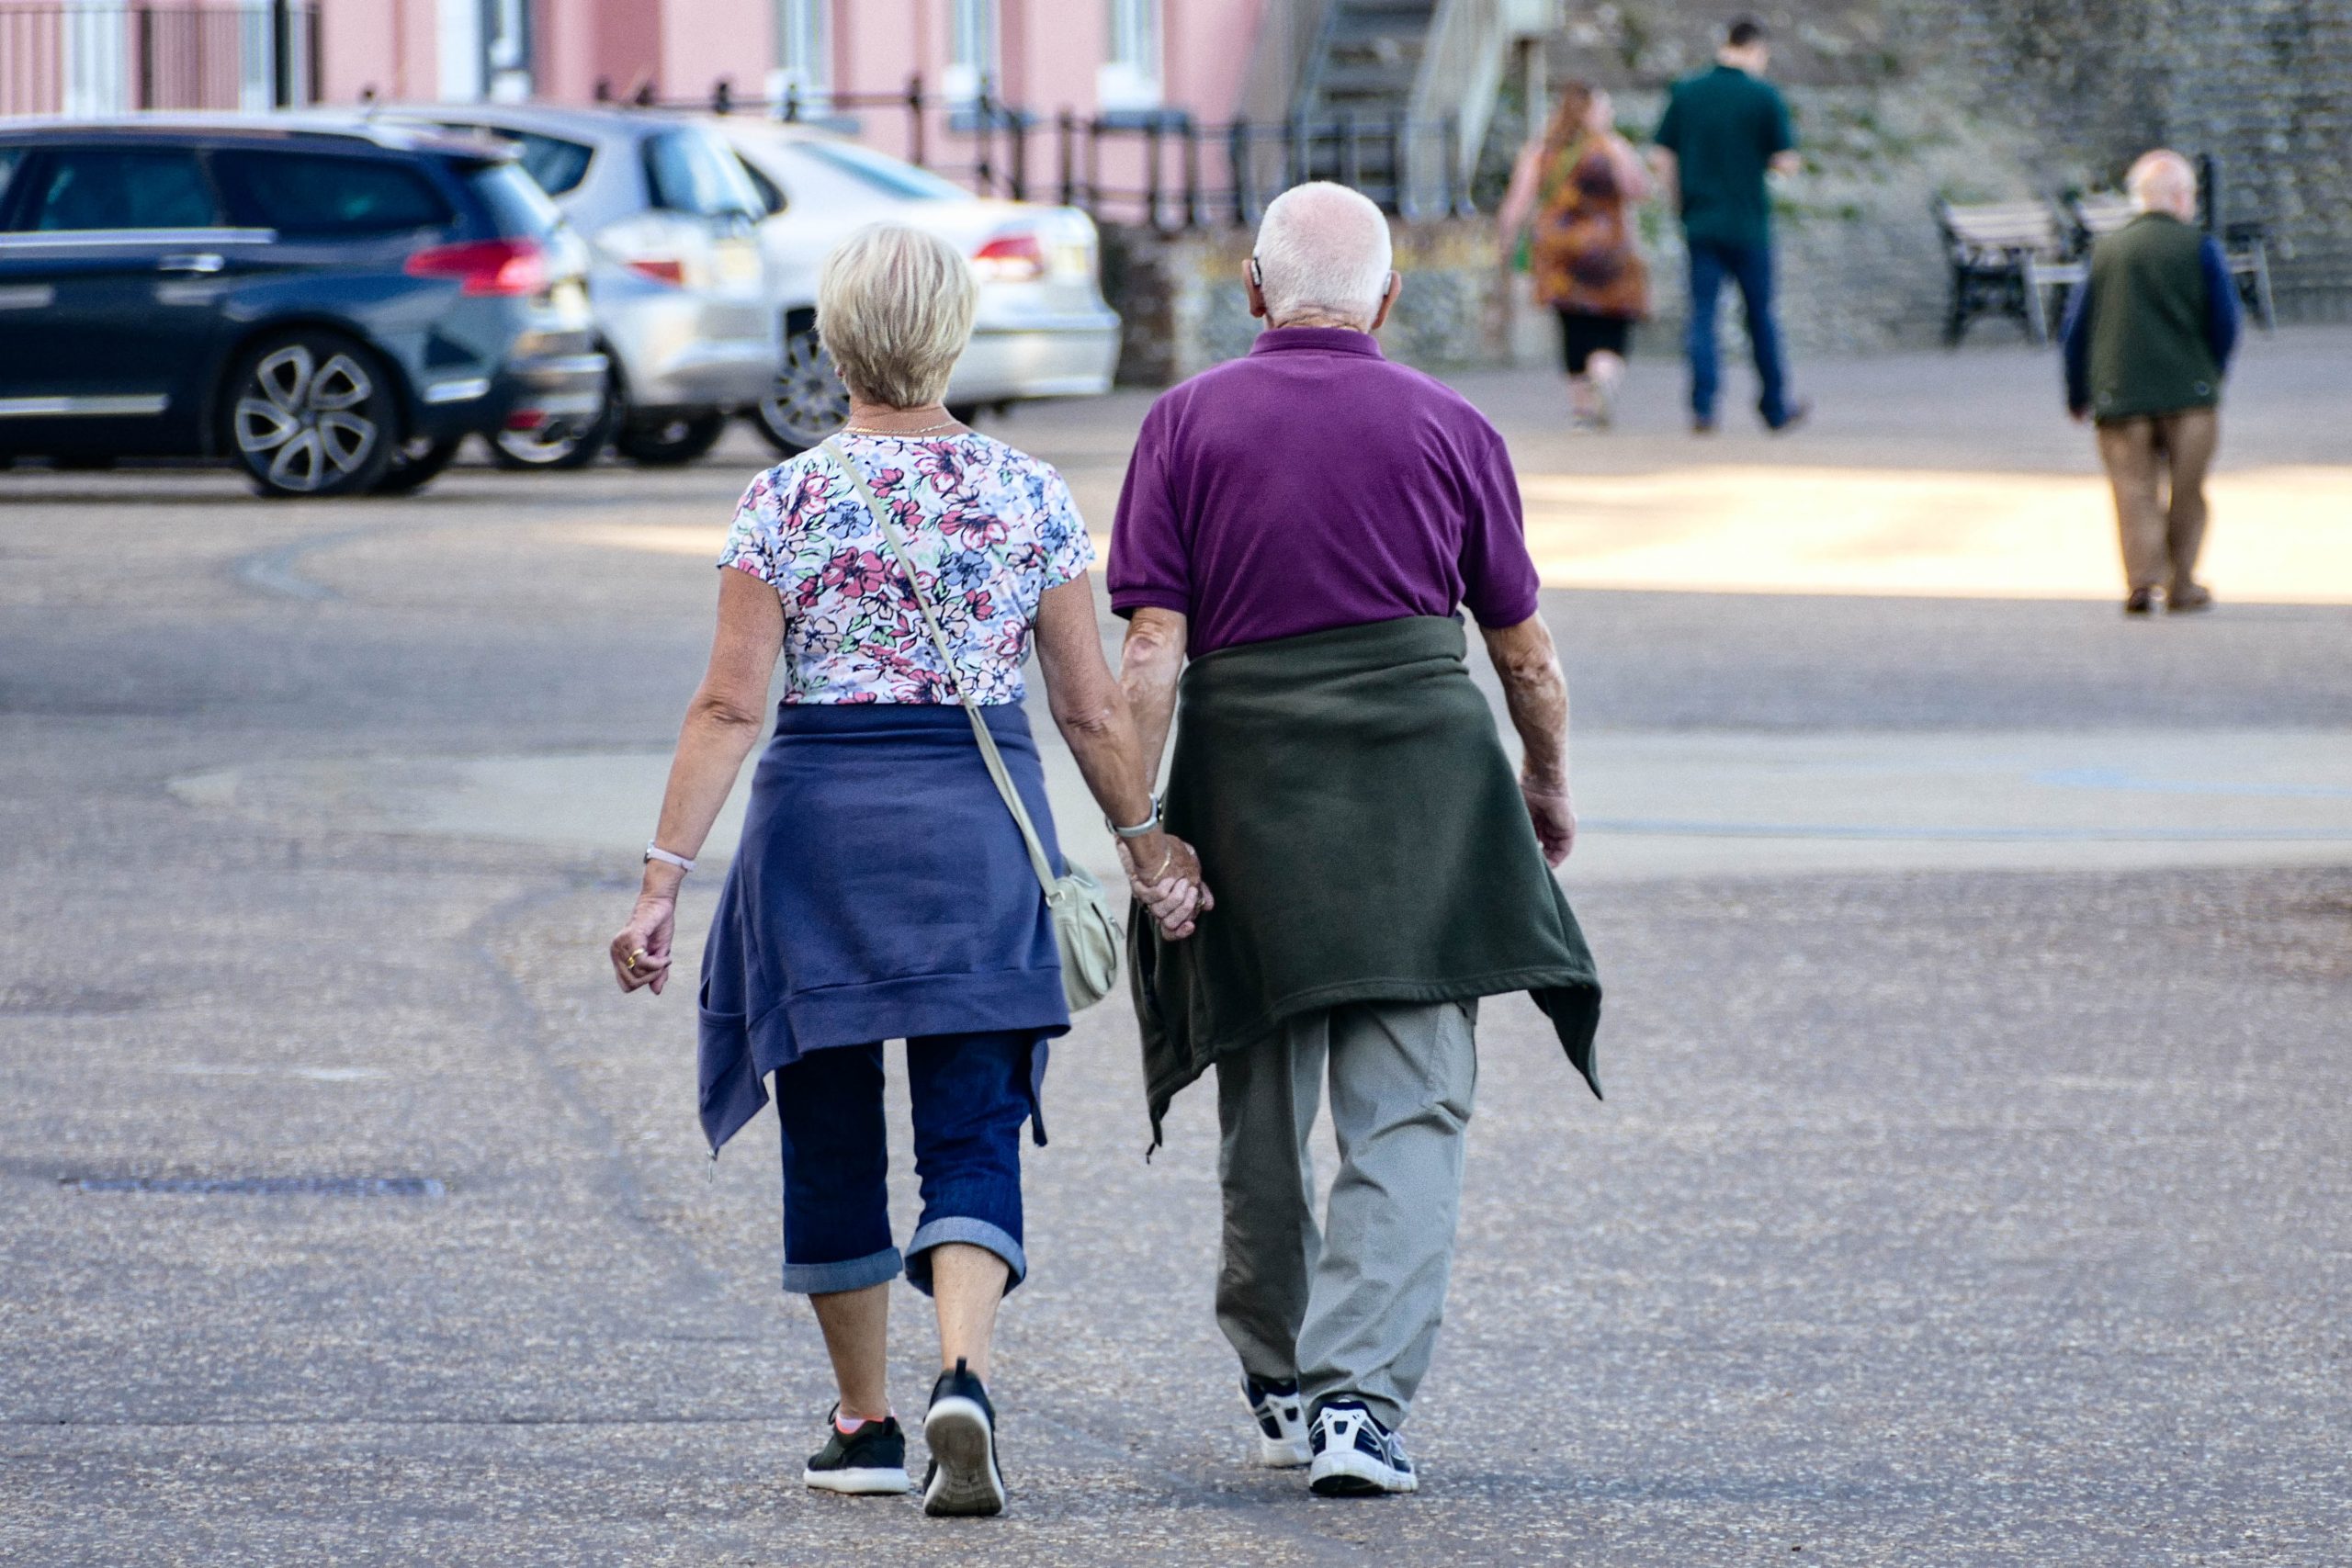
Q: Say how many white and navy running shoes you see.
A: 2